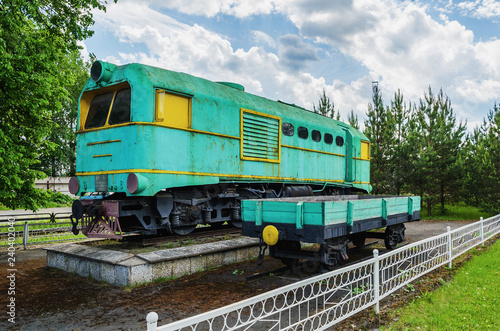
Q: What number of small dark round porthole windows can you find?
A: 5